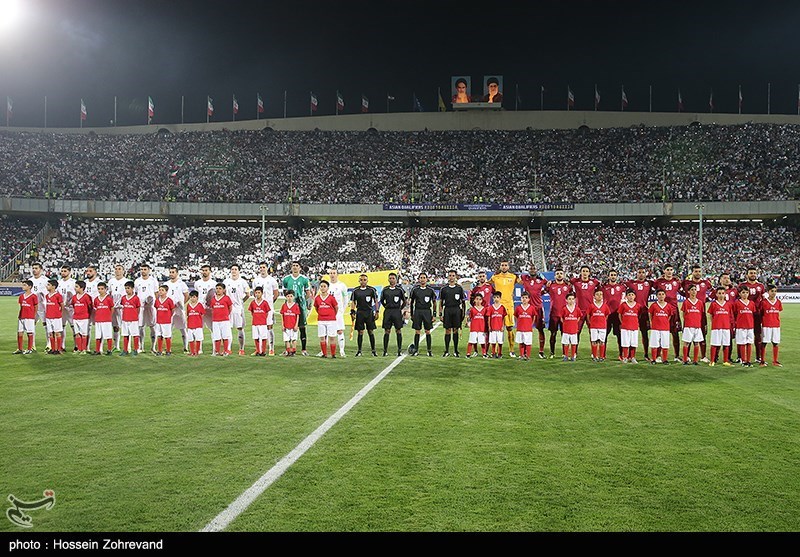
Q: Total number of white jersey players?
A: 10